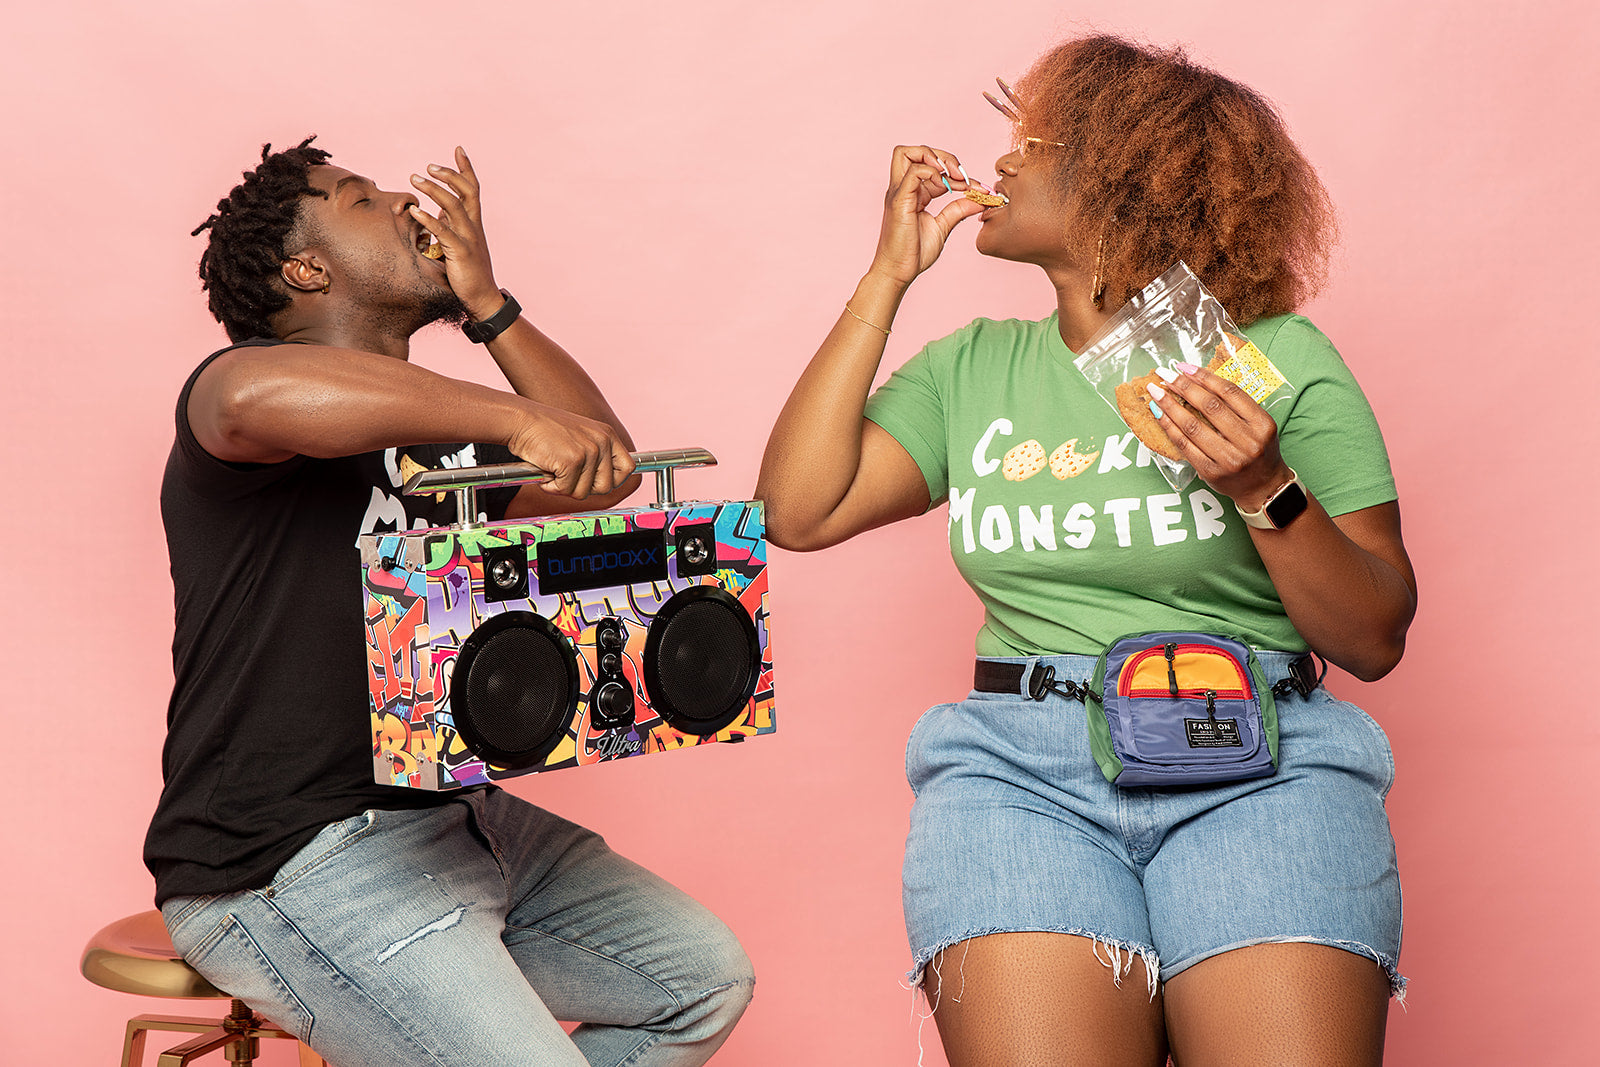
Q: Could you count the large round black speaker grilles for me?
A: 2